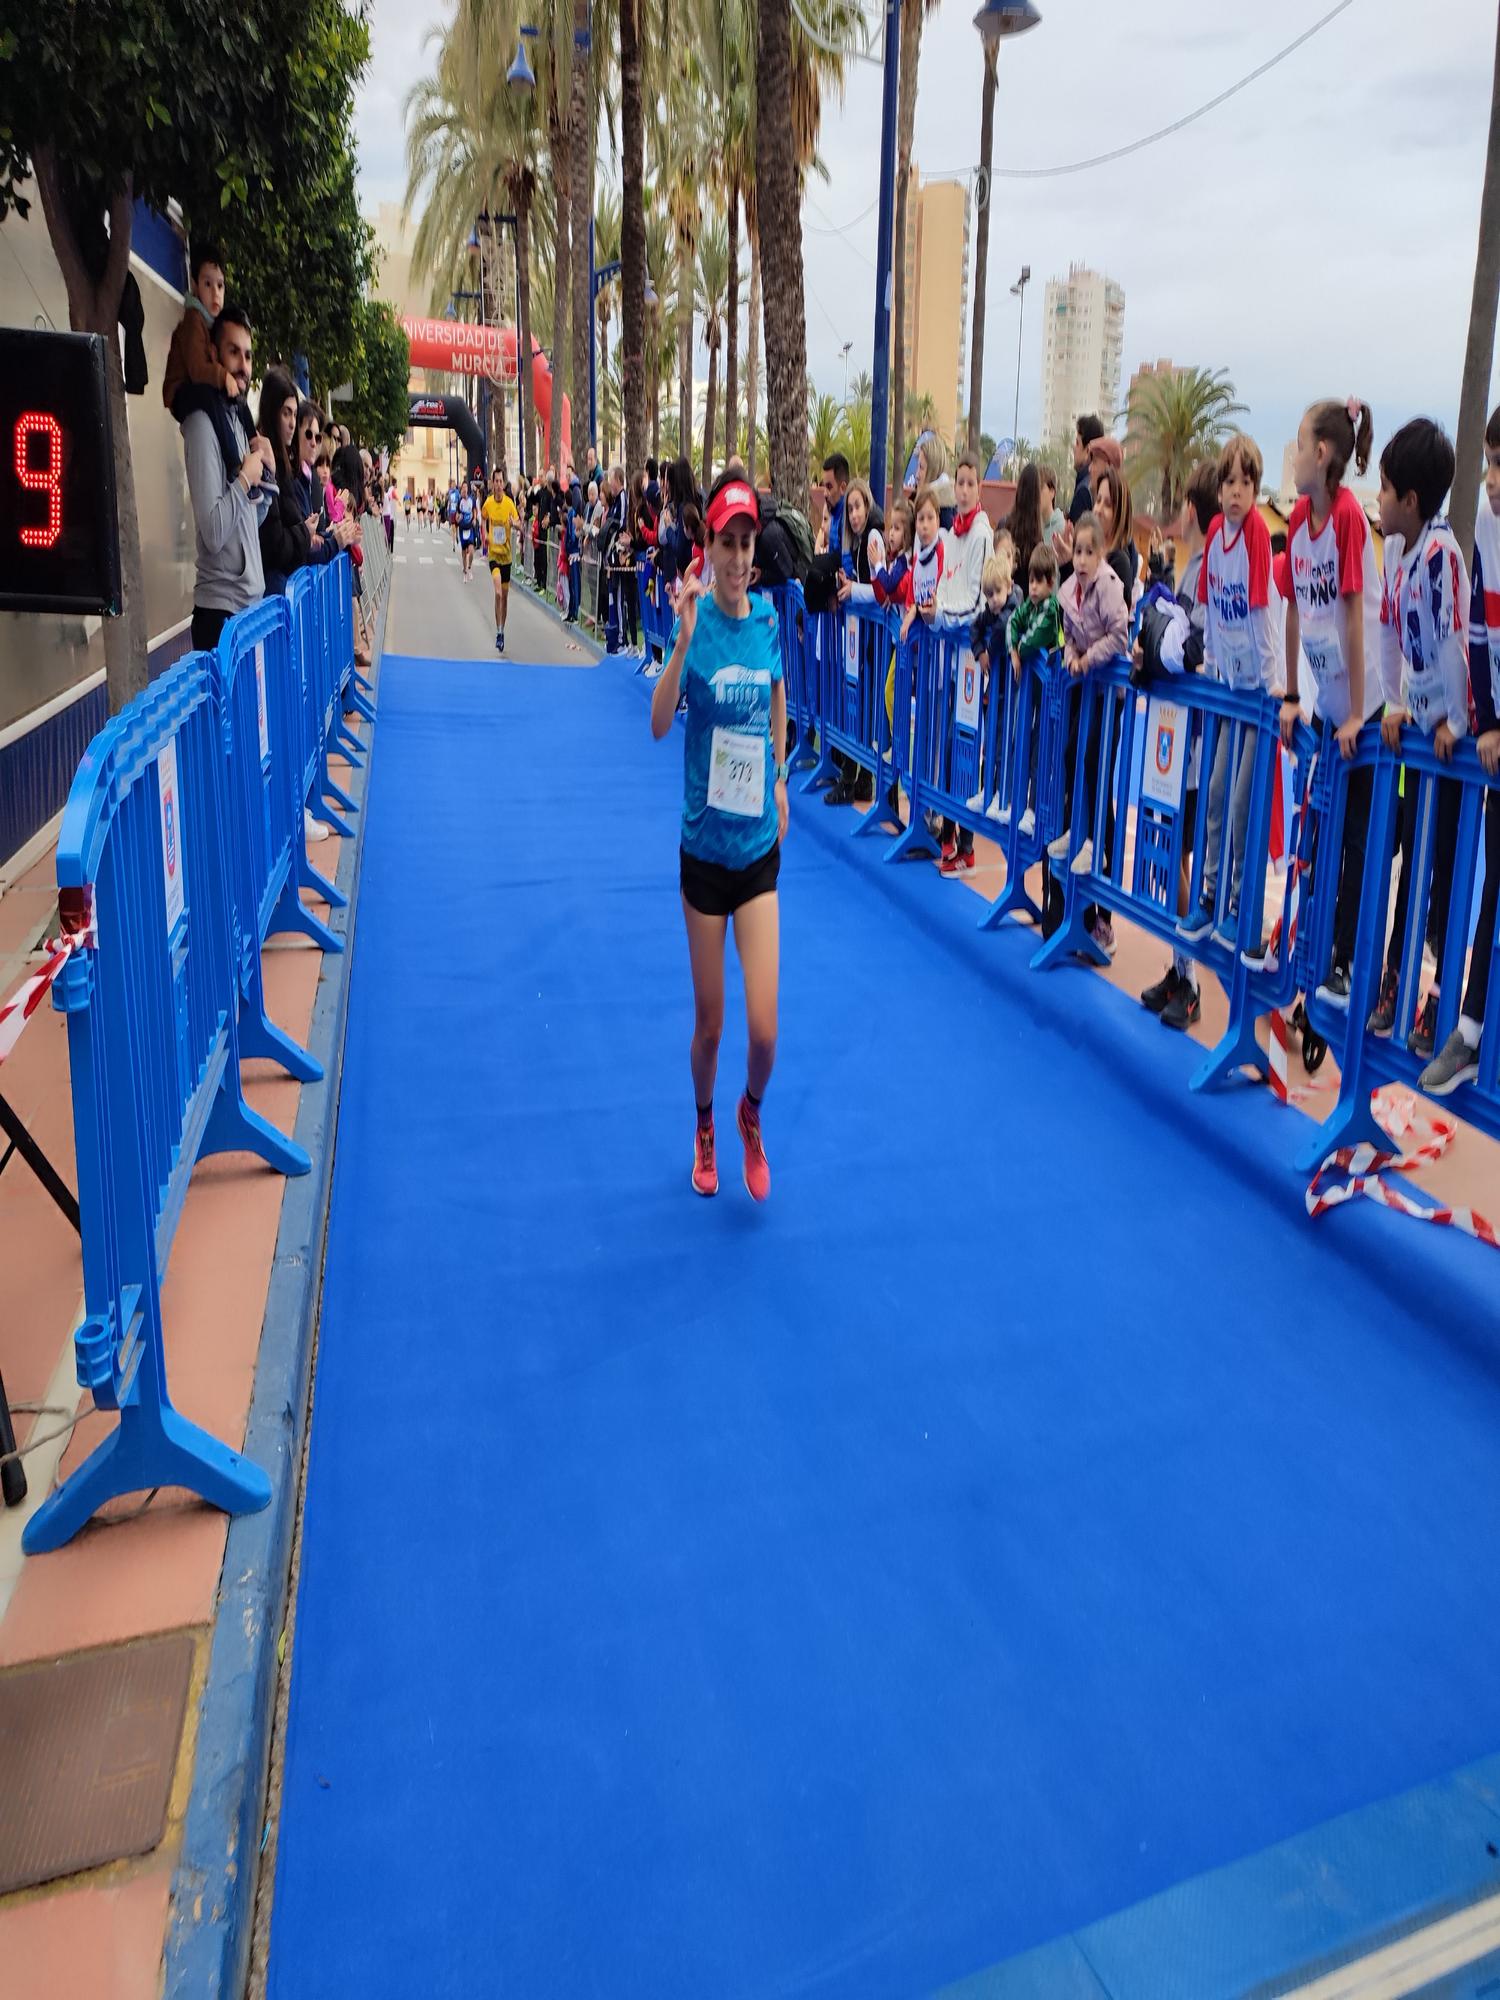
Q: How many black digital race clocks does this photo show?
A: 1